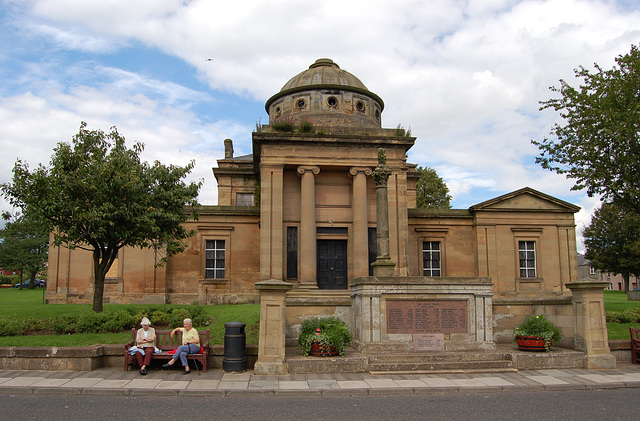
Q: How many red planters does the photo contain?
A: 2